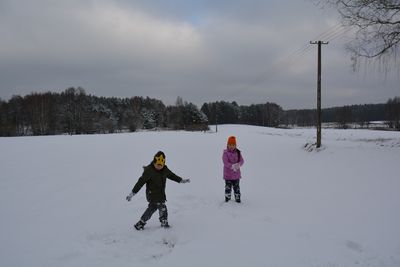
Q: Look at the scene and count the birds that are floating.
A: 0